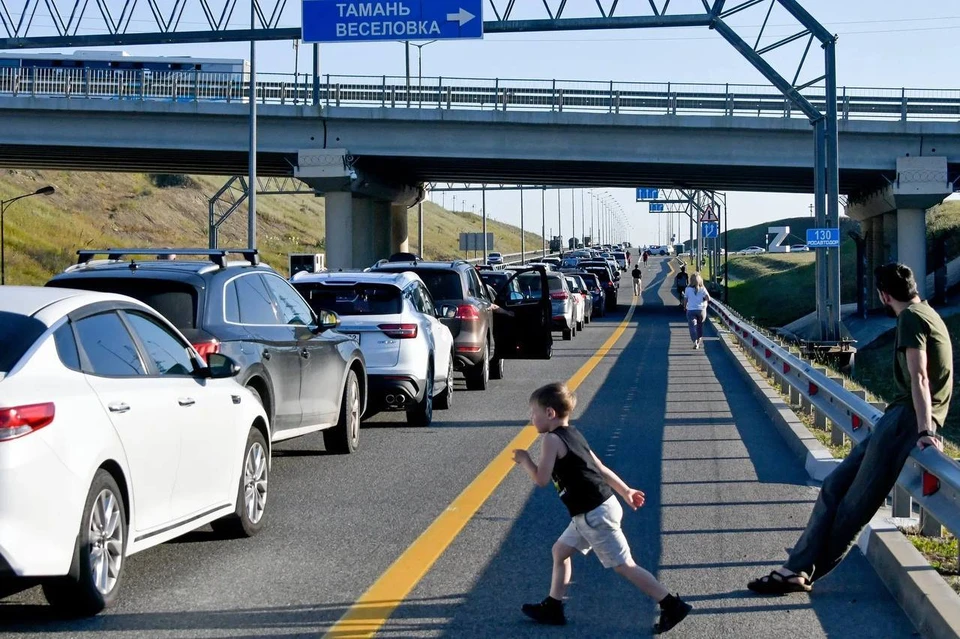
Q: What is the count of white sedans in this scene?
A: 1